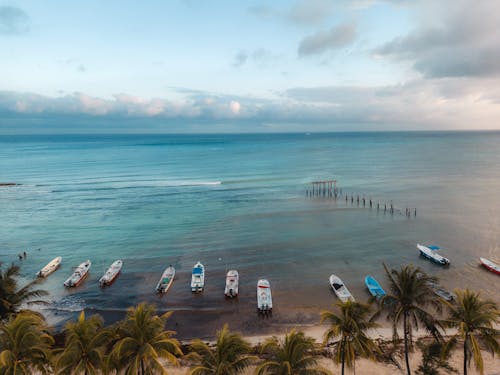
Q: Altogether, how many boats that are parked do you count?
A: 12